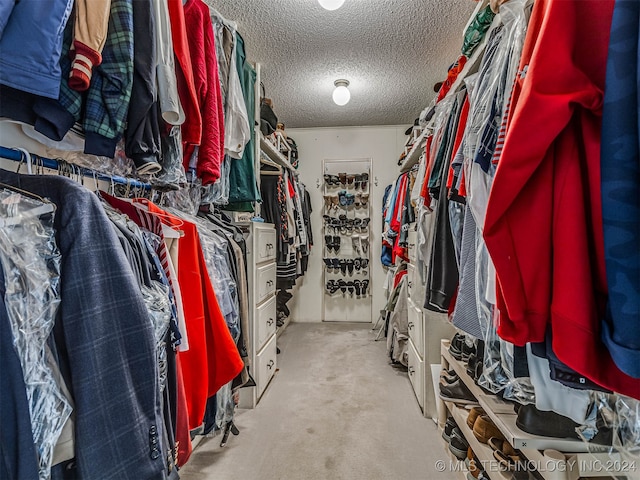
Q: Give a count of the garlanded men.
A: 0